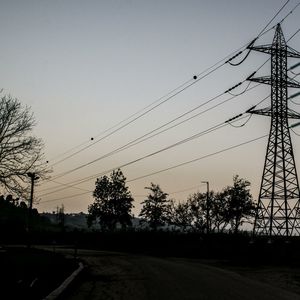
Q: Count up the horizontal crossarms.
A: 3